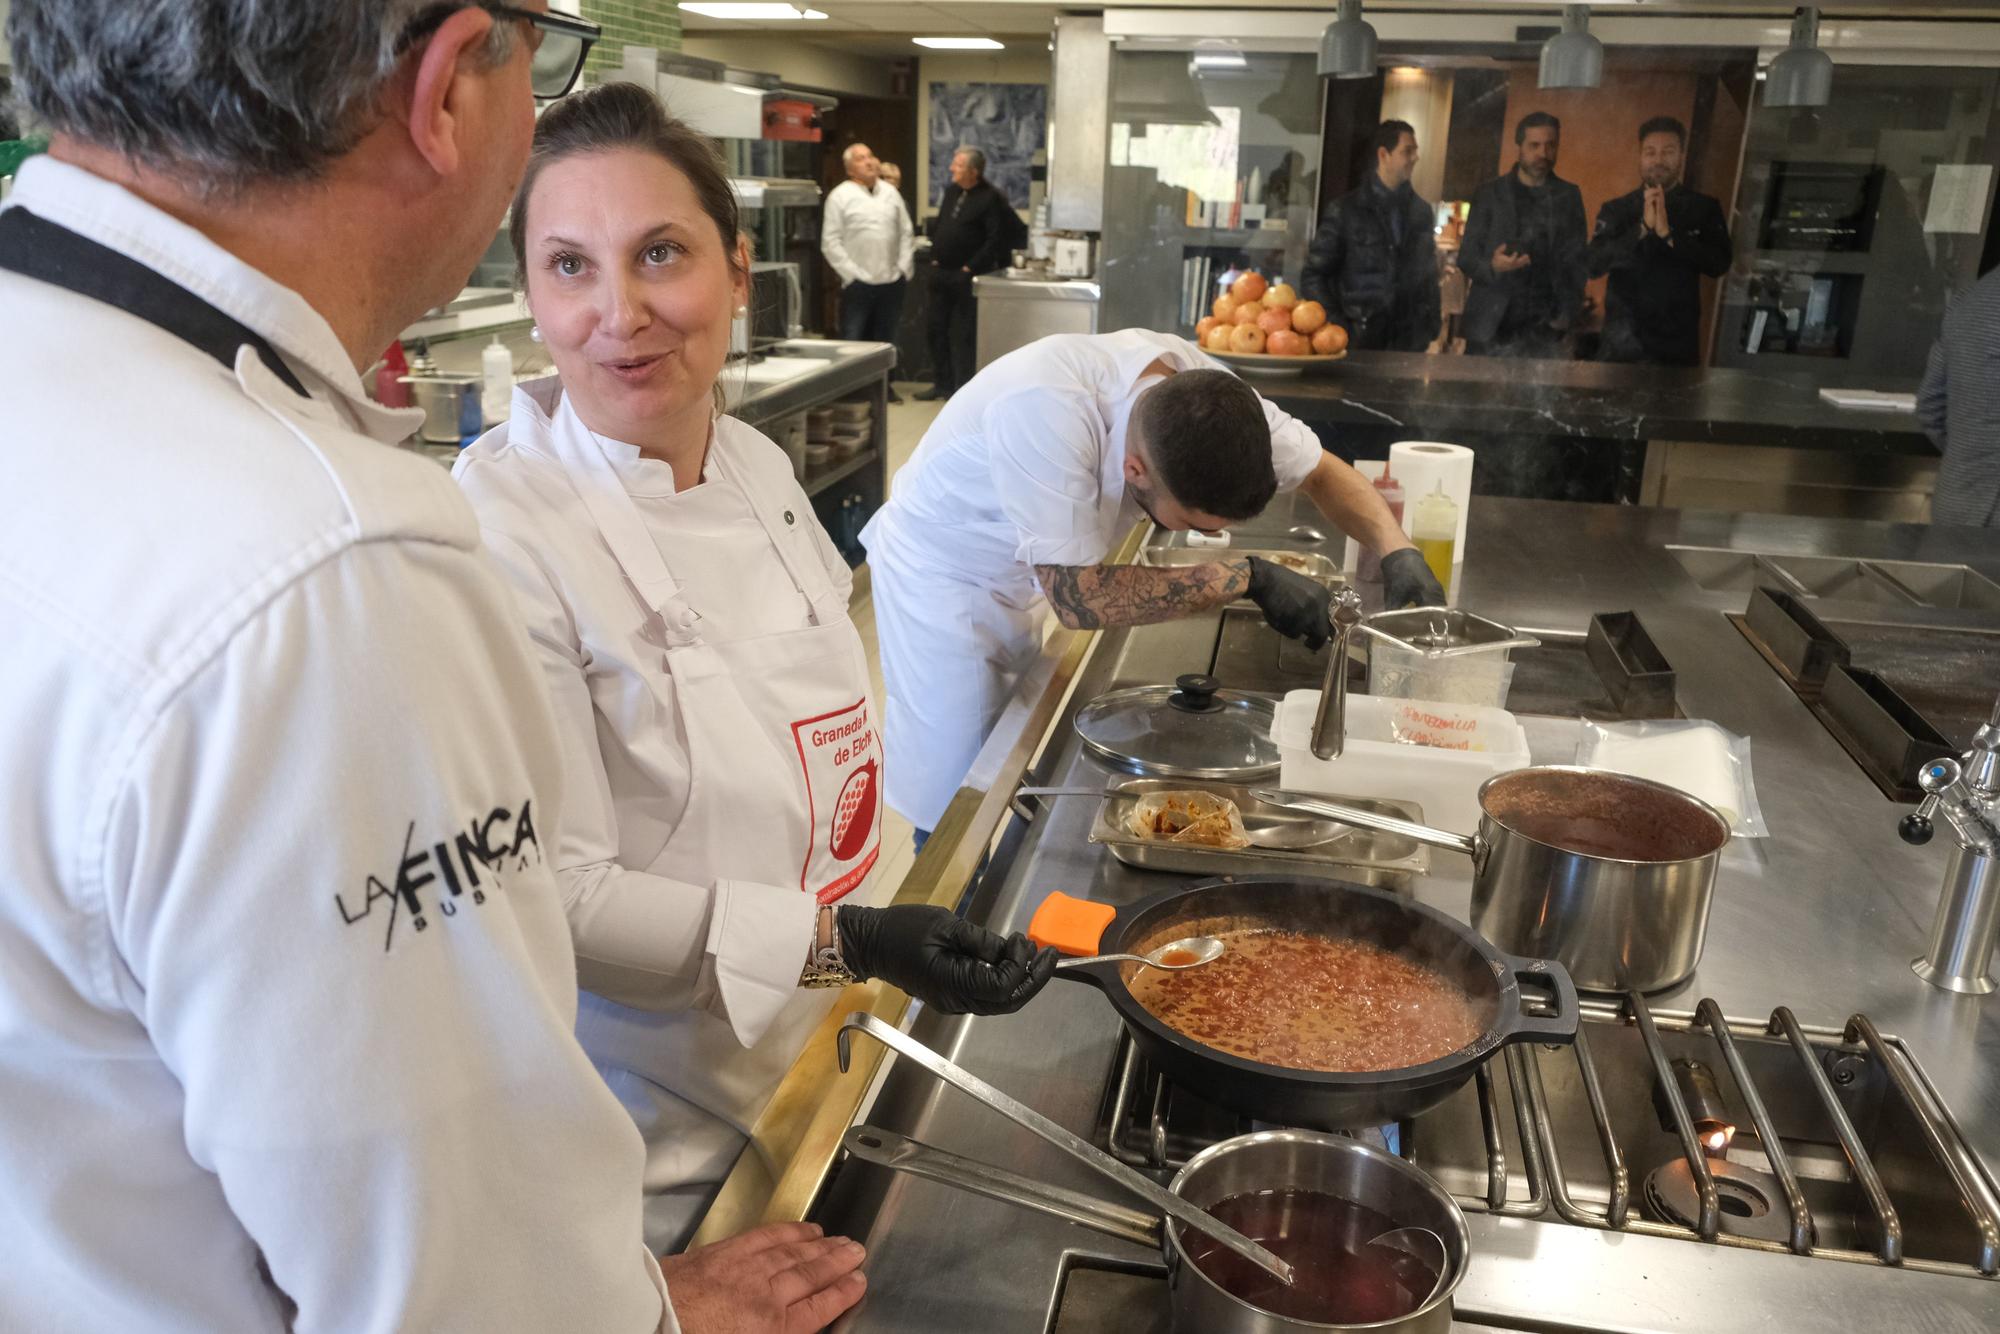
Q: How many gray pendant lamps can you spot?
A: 3